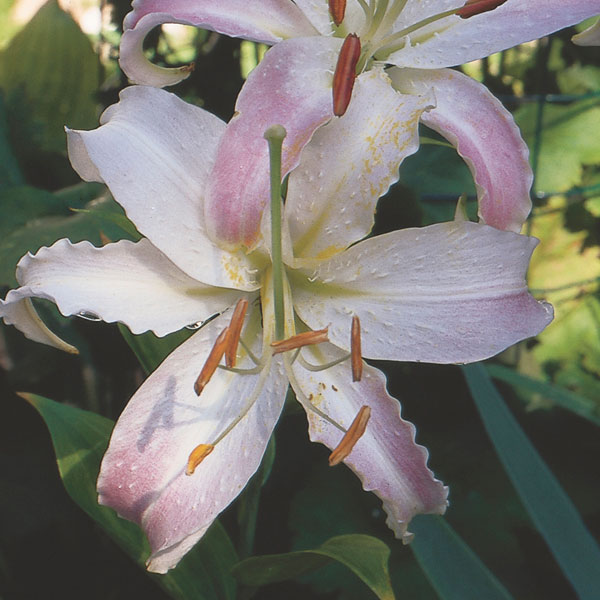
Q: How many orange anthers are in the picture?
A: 9